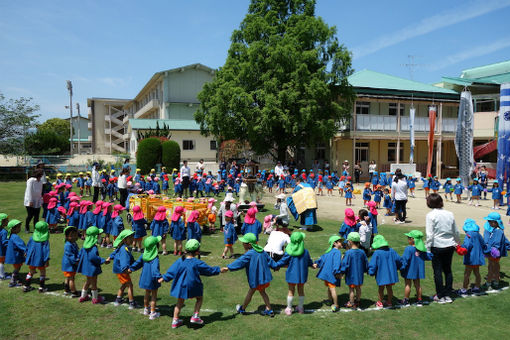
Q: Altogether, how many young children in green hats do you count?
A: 14